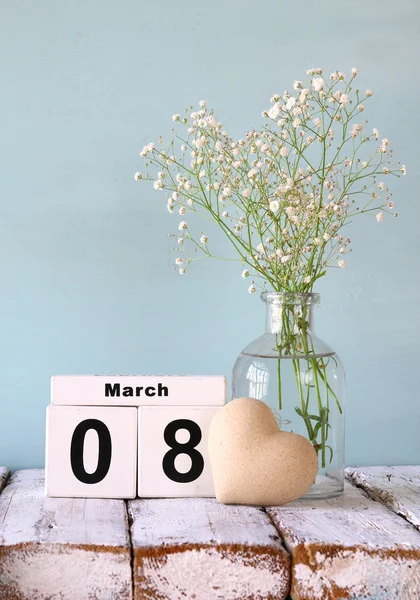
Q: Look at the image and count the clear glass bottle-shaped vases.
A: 1